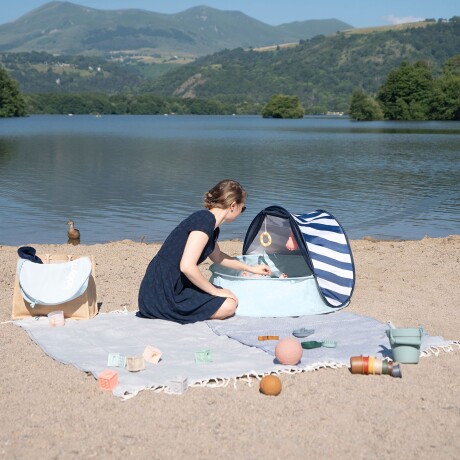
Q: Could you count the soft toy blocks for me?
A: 7